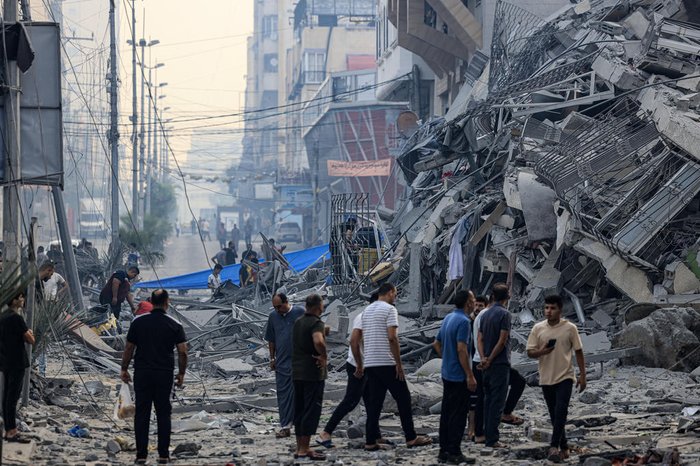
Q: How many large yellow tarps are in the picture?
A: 0